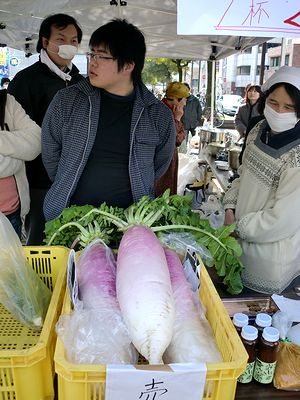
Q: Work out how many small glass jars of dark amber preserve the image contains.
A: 4